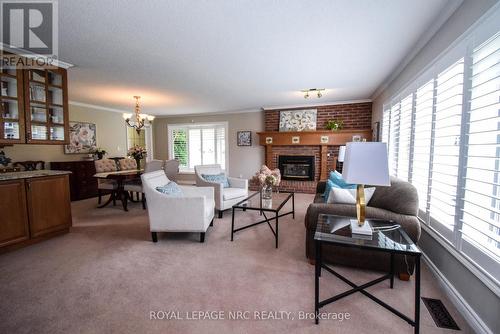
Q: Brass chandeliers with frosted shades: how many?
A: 1